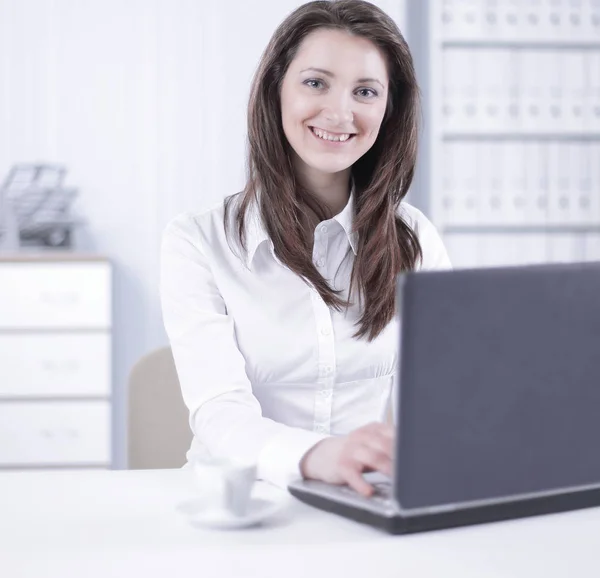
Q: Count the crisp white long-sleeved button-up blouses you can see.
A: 1